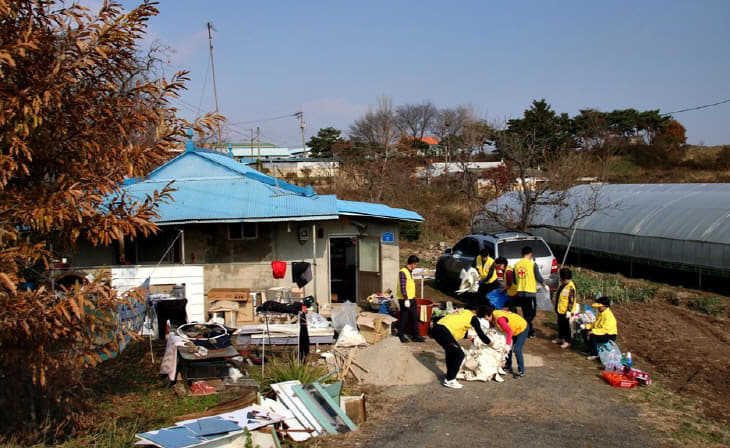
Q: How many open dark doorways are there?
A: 1